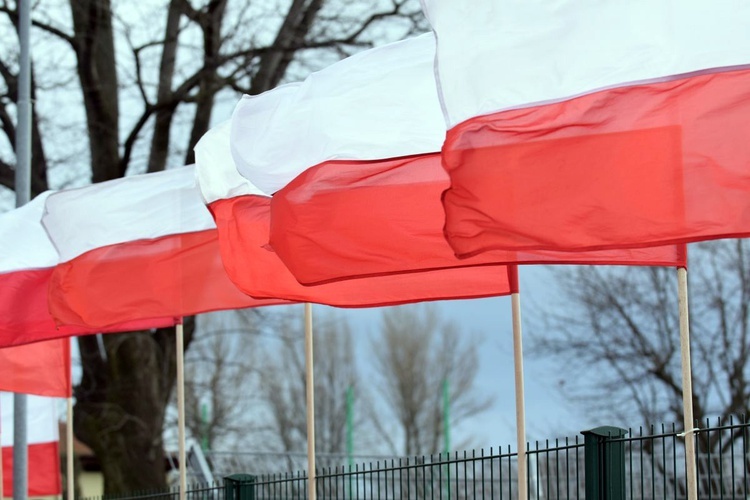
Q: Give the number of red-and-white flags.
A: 7